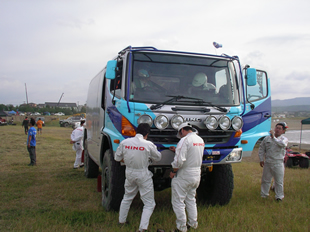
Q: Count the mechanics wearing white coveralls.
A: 4